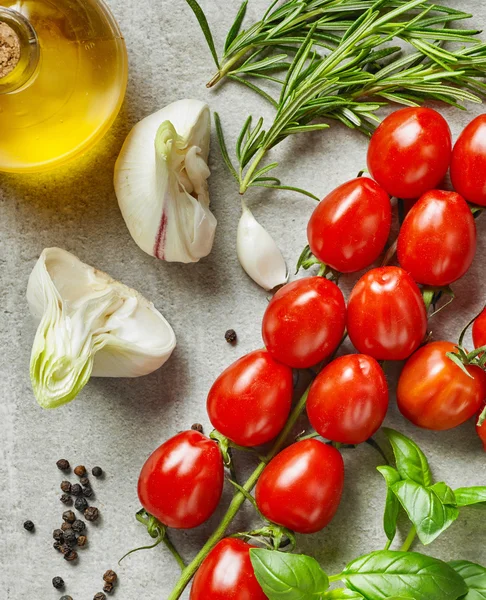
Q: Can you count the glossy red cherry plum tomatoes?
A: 14